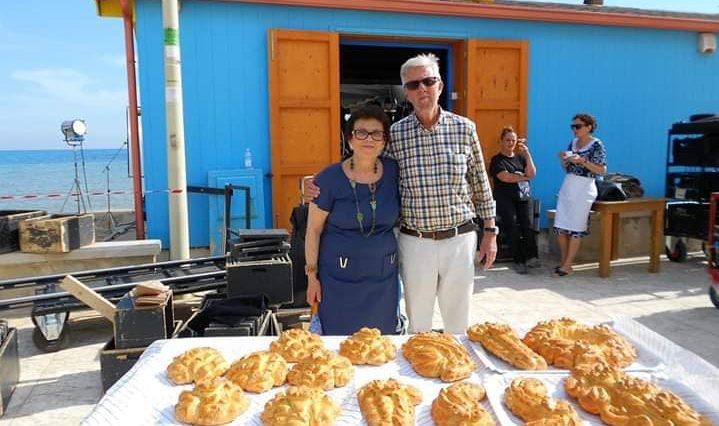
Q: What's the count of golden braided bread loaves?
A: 14